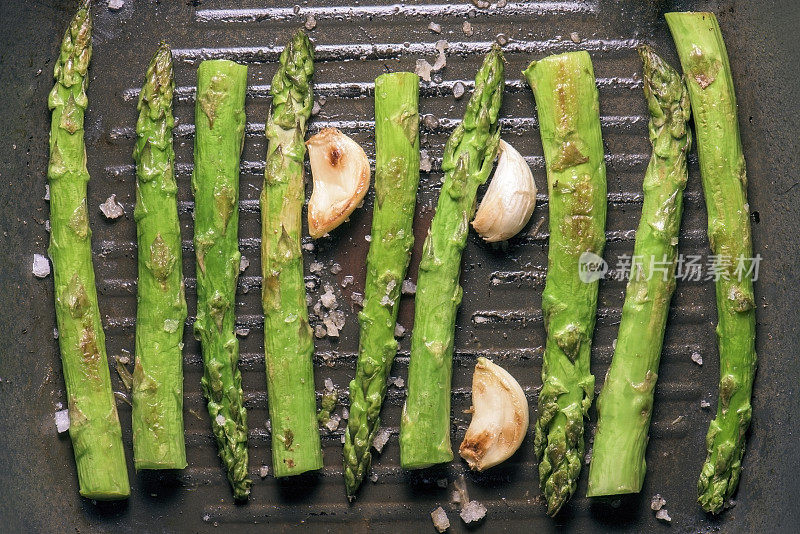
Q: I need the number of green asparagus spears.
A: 9